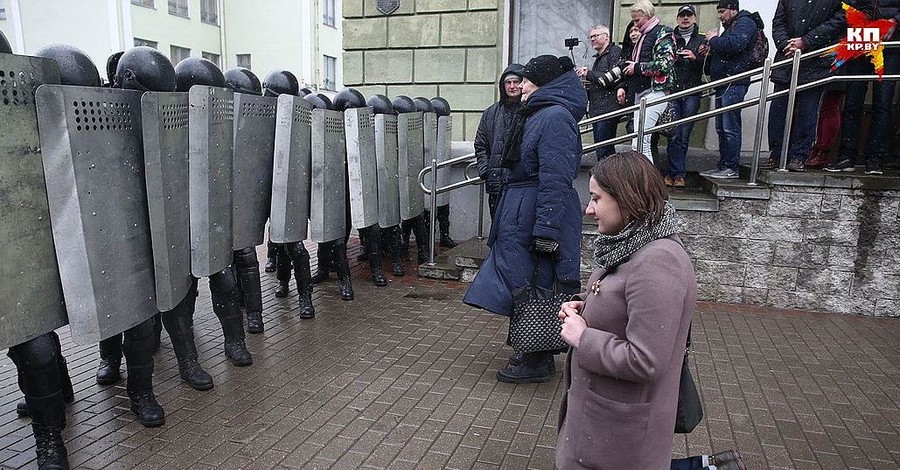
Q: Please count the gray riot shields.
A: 12